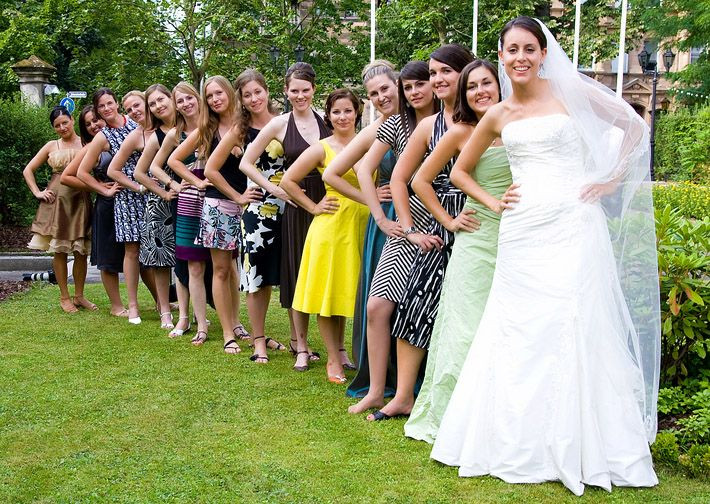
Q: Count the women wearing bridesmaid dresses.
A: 14